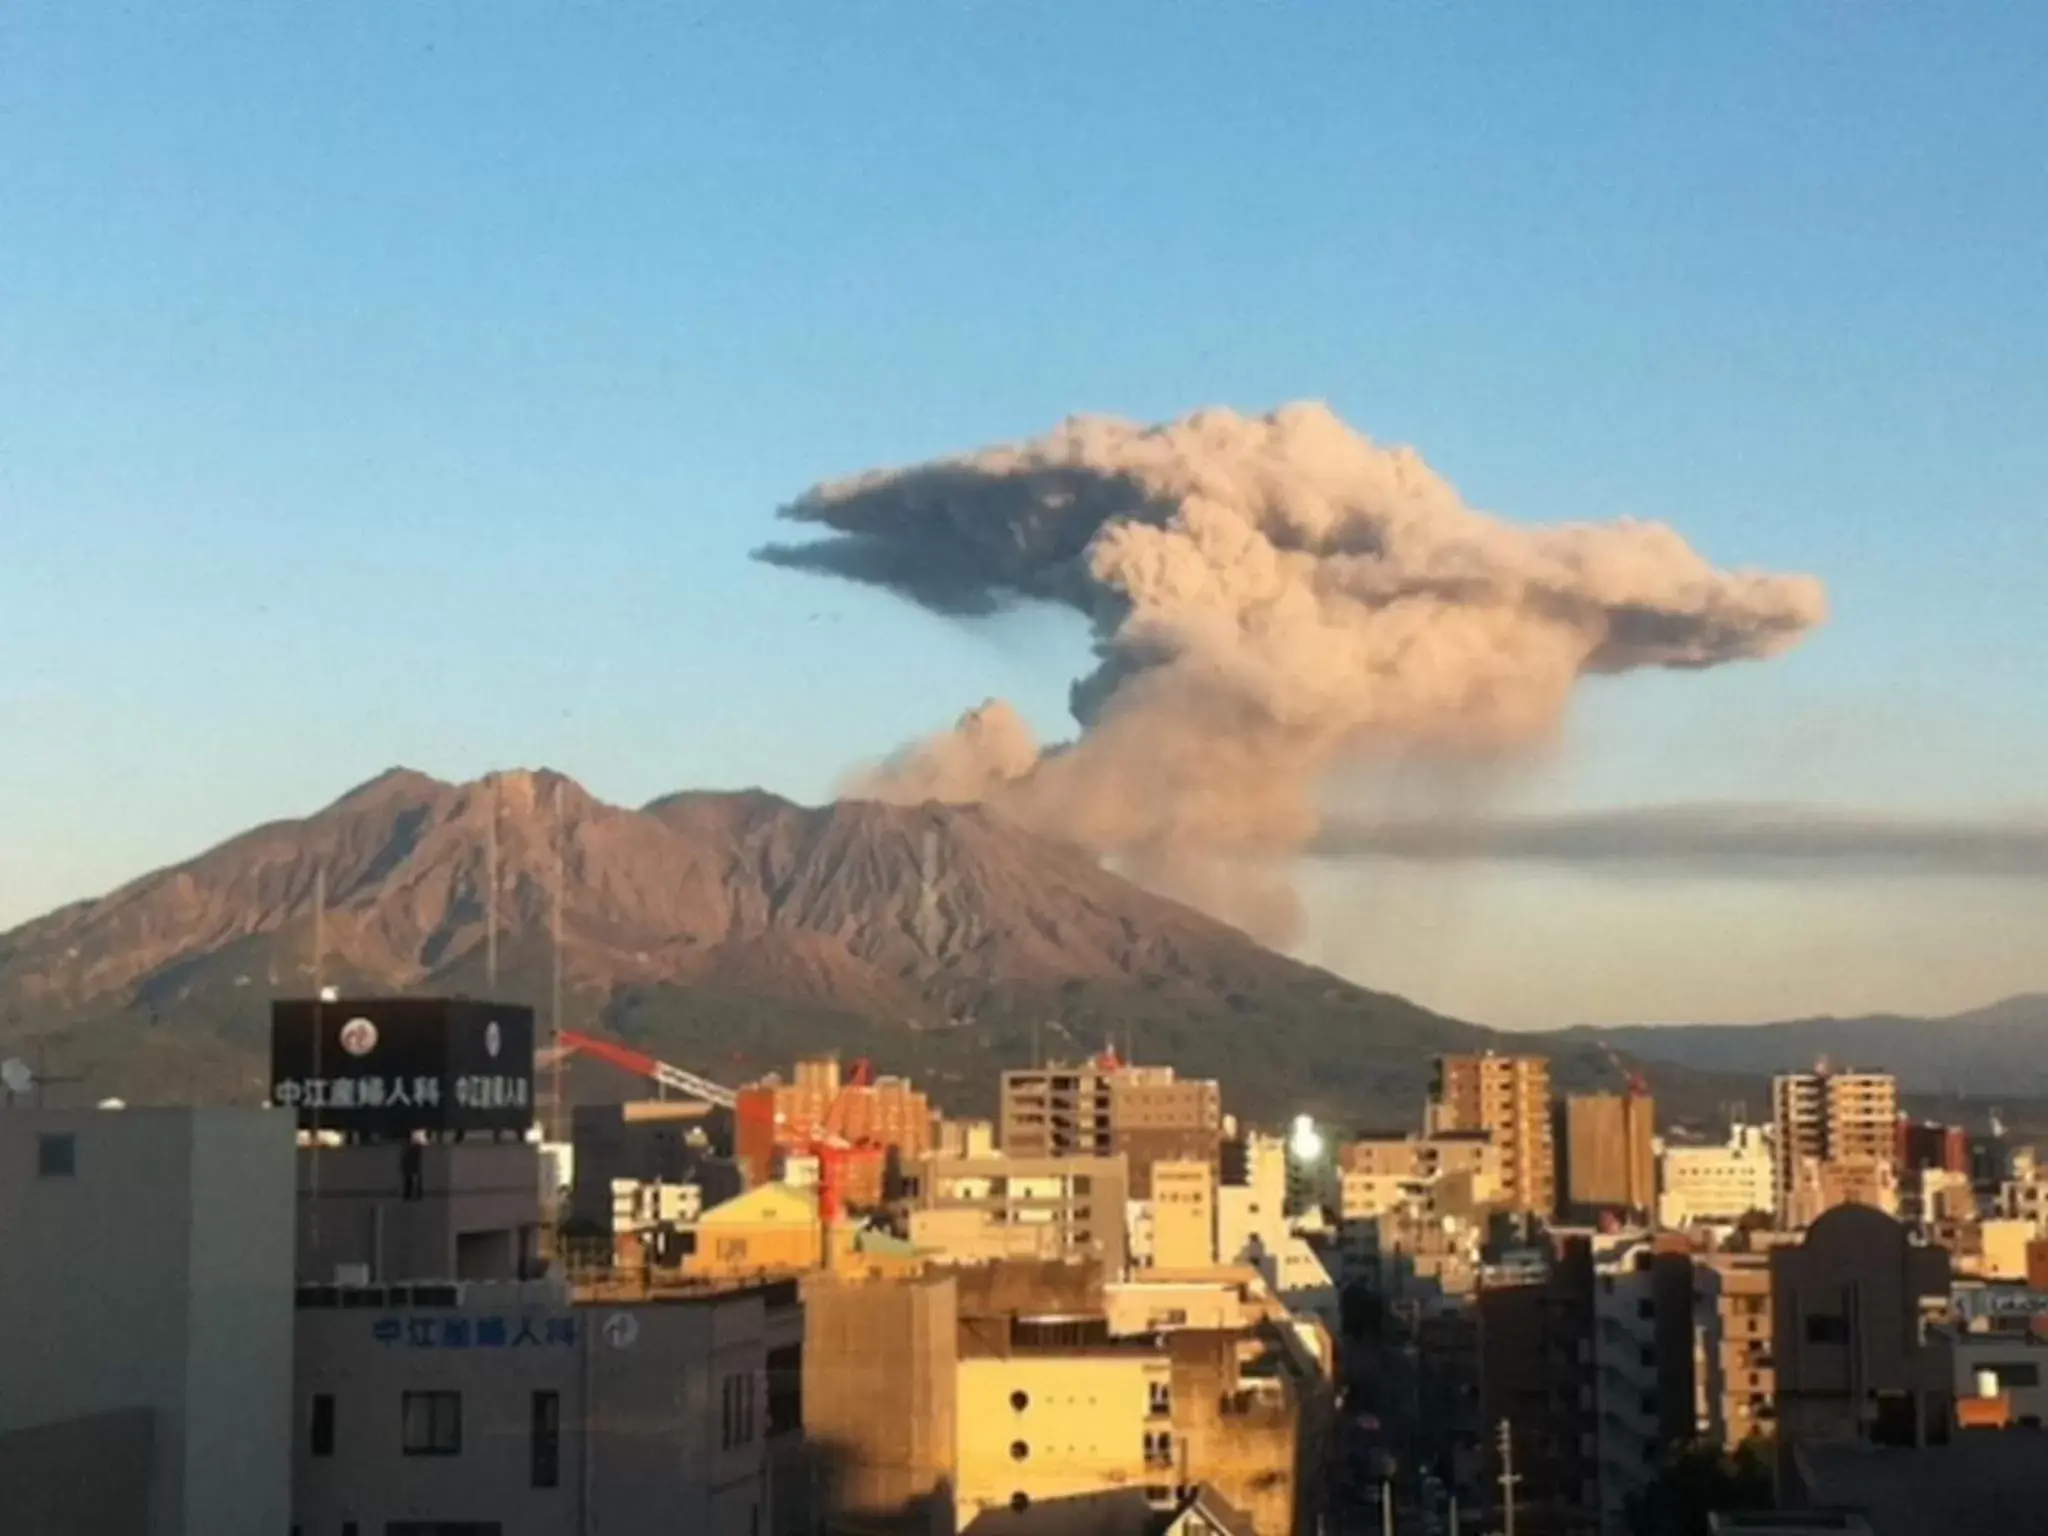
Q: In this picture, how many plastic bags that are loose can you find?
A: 0